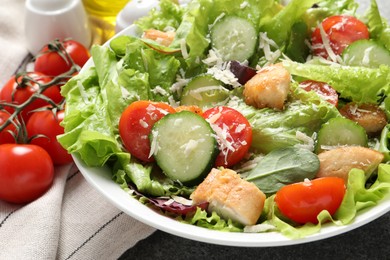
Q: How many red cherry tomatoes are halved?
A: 5